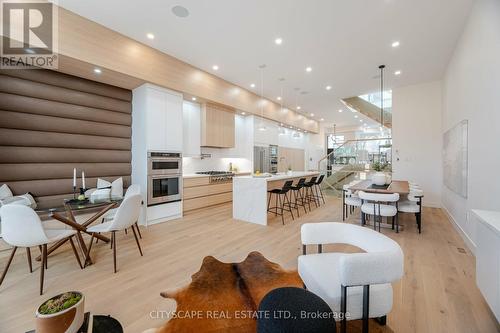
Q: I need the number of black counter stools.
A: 4